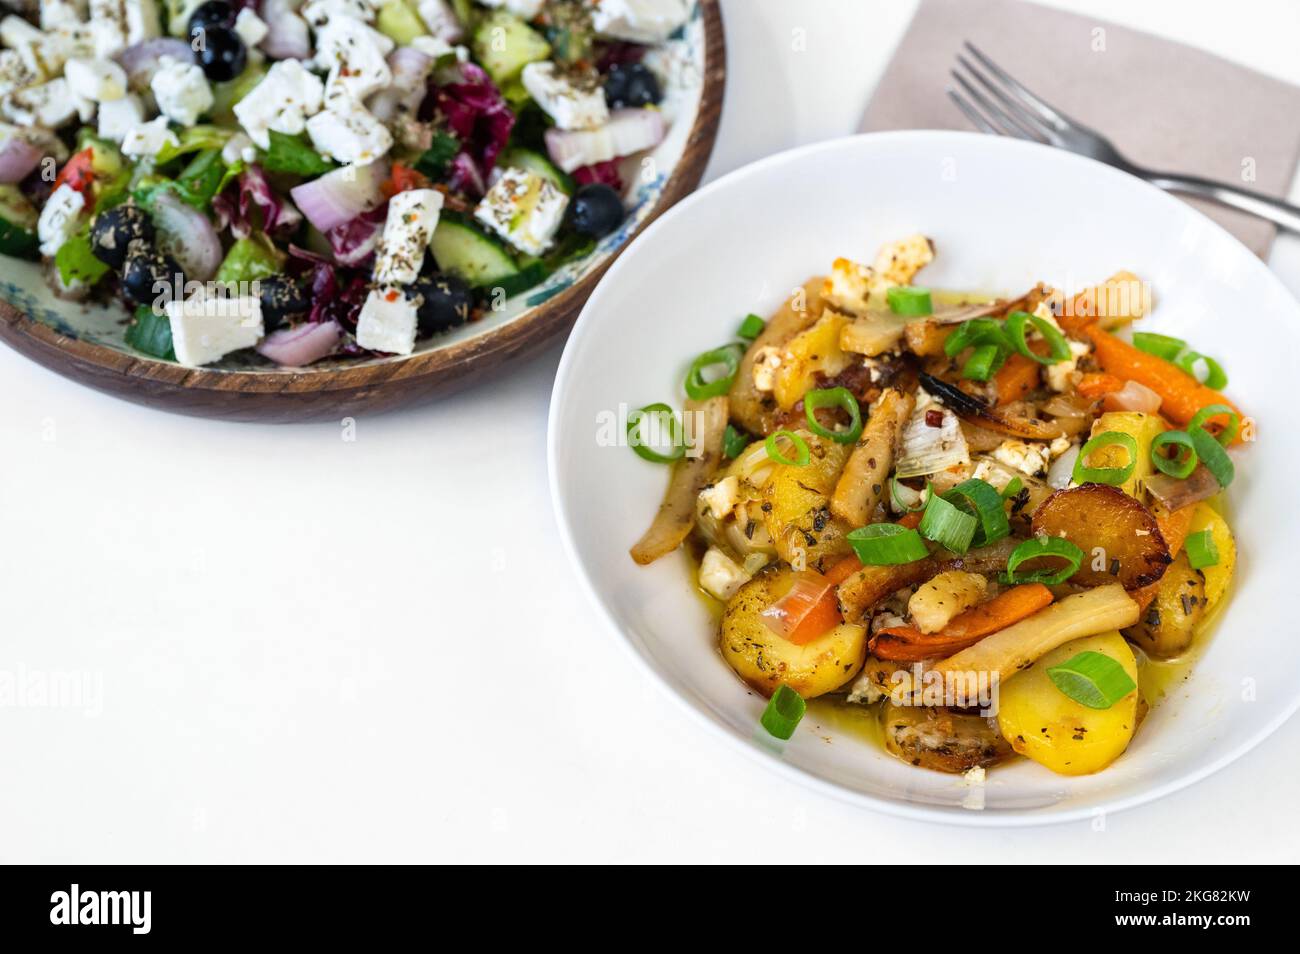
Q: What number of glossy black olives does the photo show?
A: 8